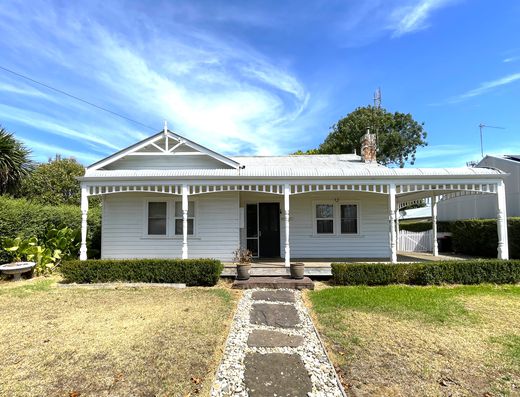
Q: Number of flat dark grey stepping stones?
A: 4